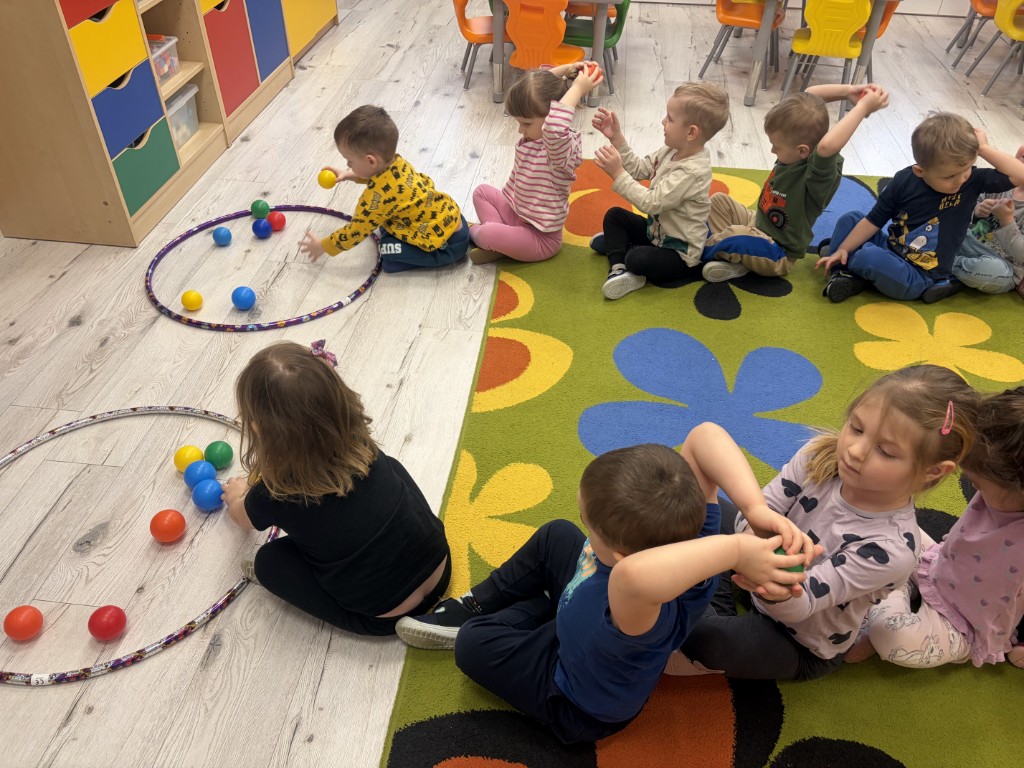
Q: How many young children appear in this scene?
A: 10